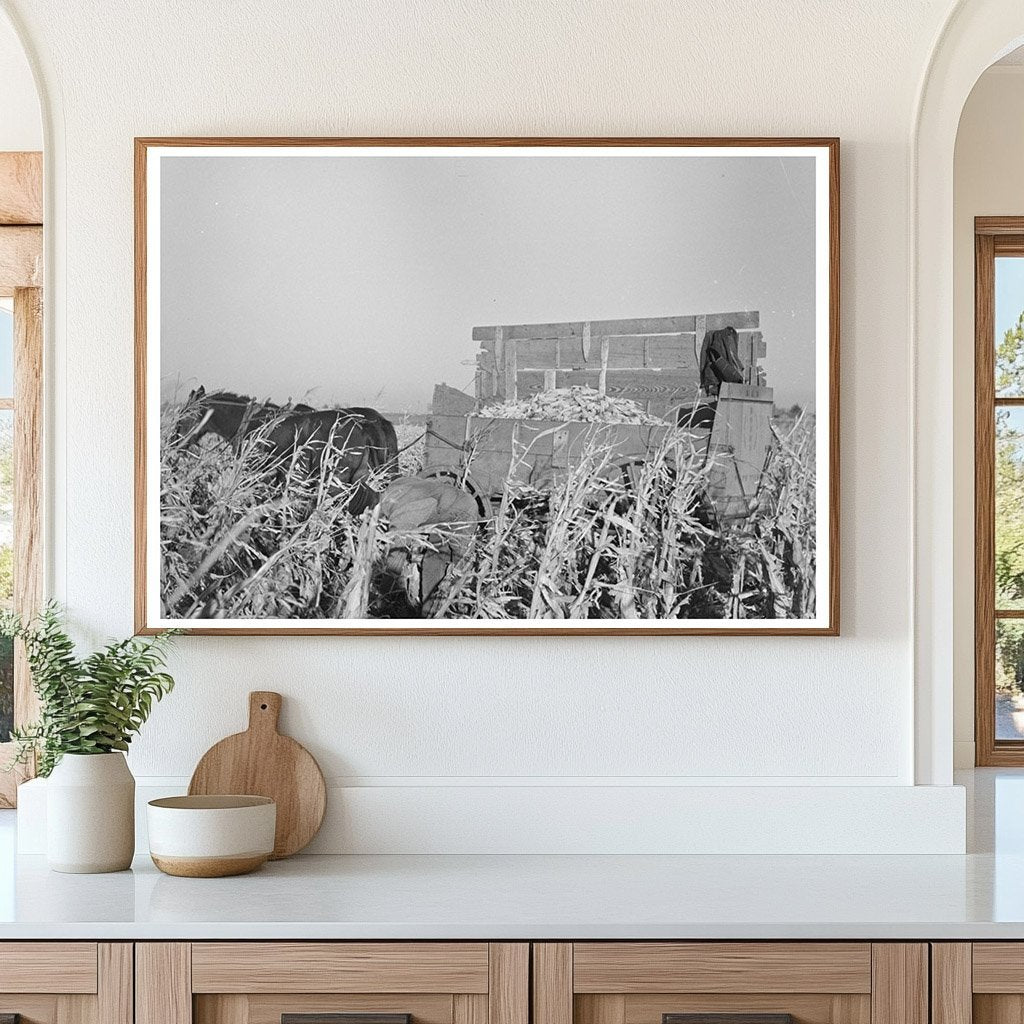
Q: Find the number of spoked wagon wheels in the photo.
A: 2